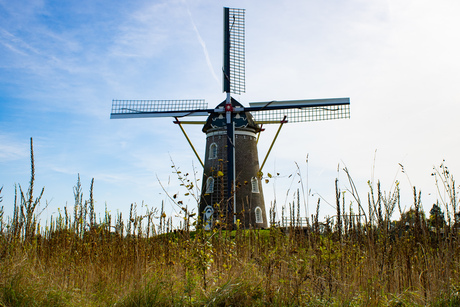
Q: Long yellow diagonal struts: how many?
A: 2